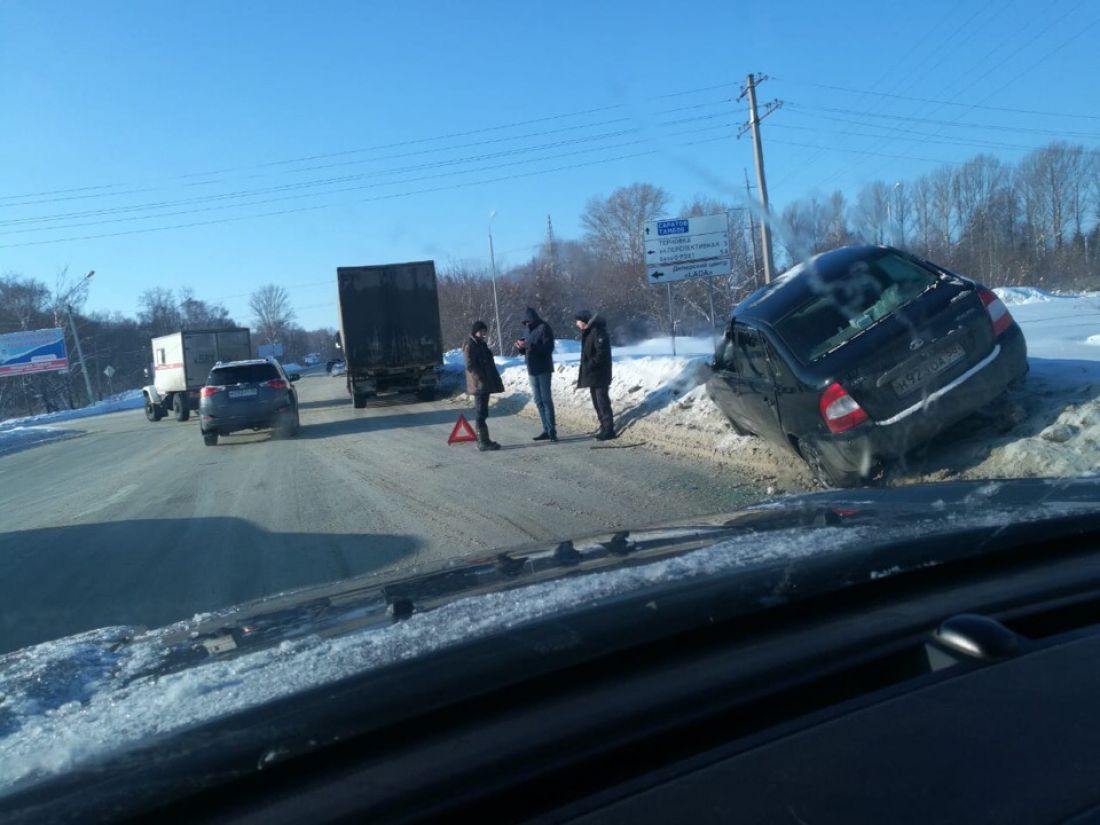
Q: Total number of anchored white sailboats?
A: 0